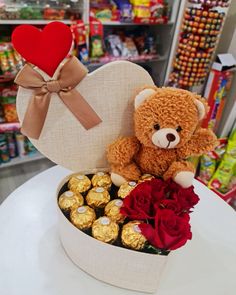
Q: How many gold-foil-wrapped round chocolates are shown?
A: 10